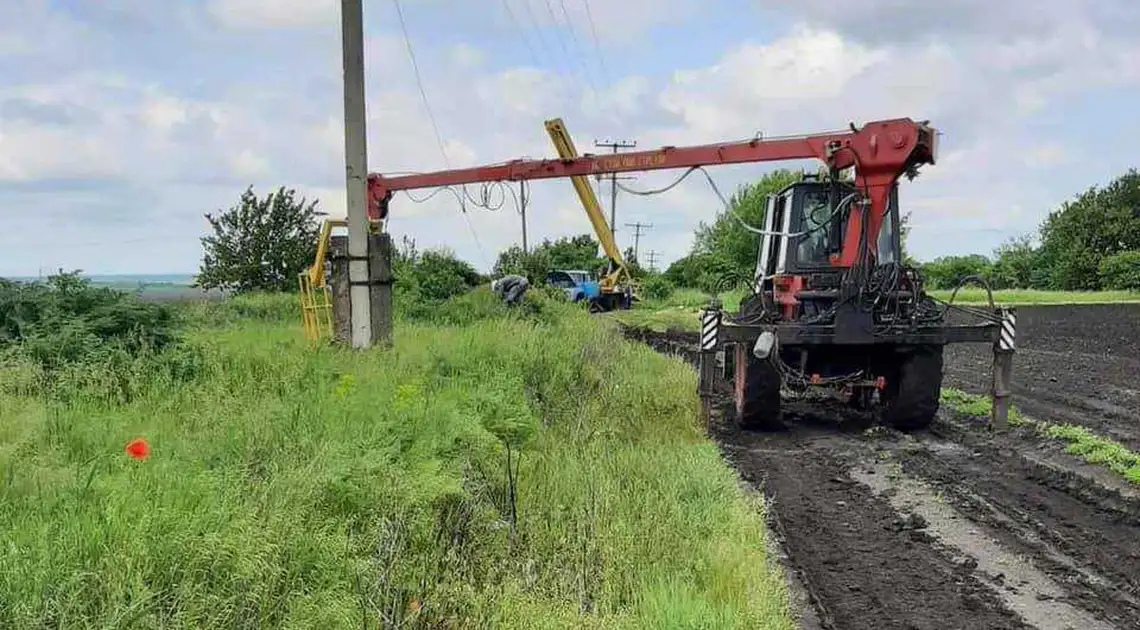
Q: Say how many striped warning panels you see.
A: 2